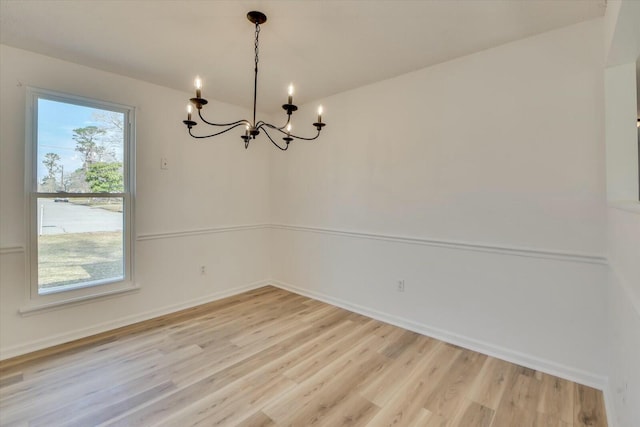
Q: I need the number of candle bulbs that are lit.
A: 6